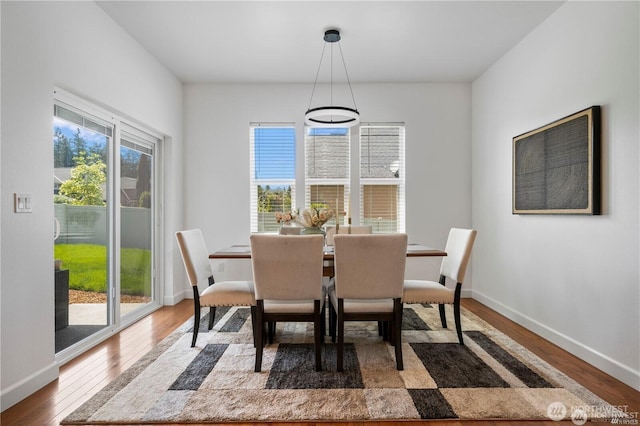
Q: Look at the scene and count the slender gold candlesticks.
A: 2